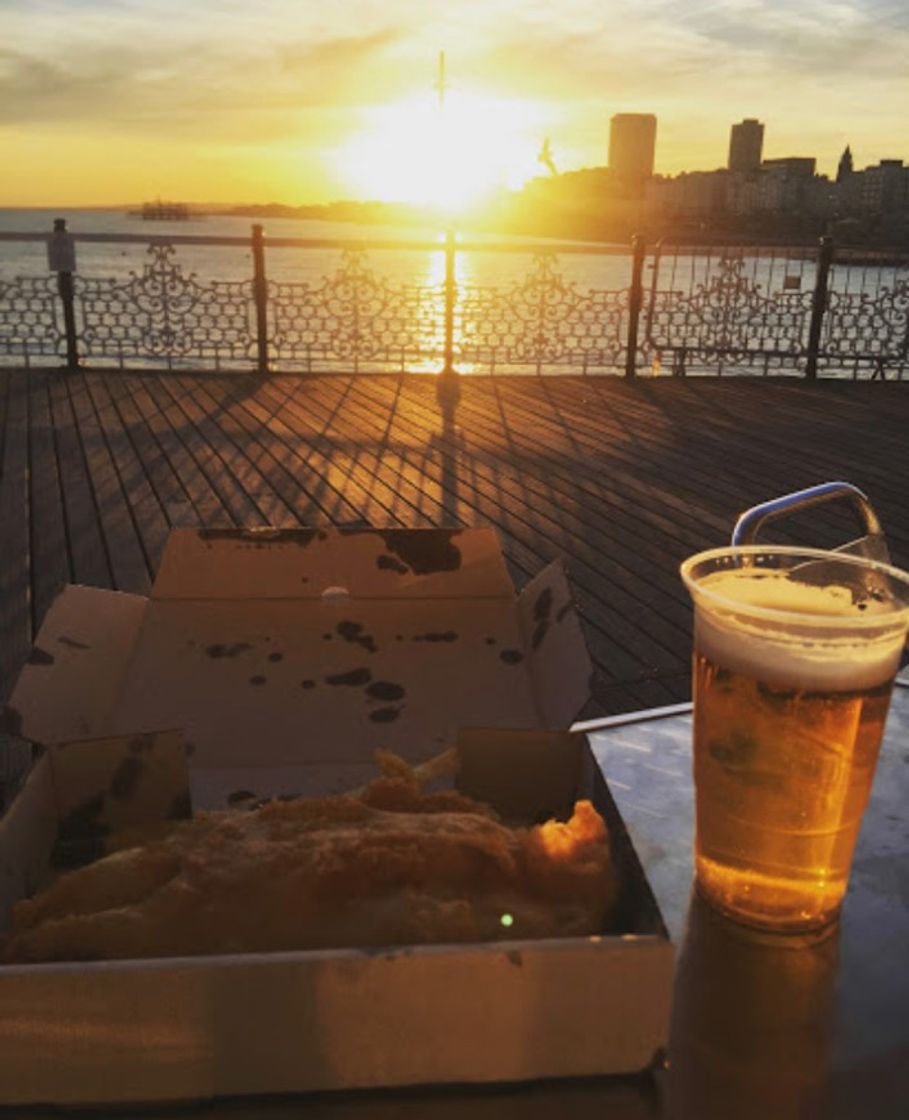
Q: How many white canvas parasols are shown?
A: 0